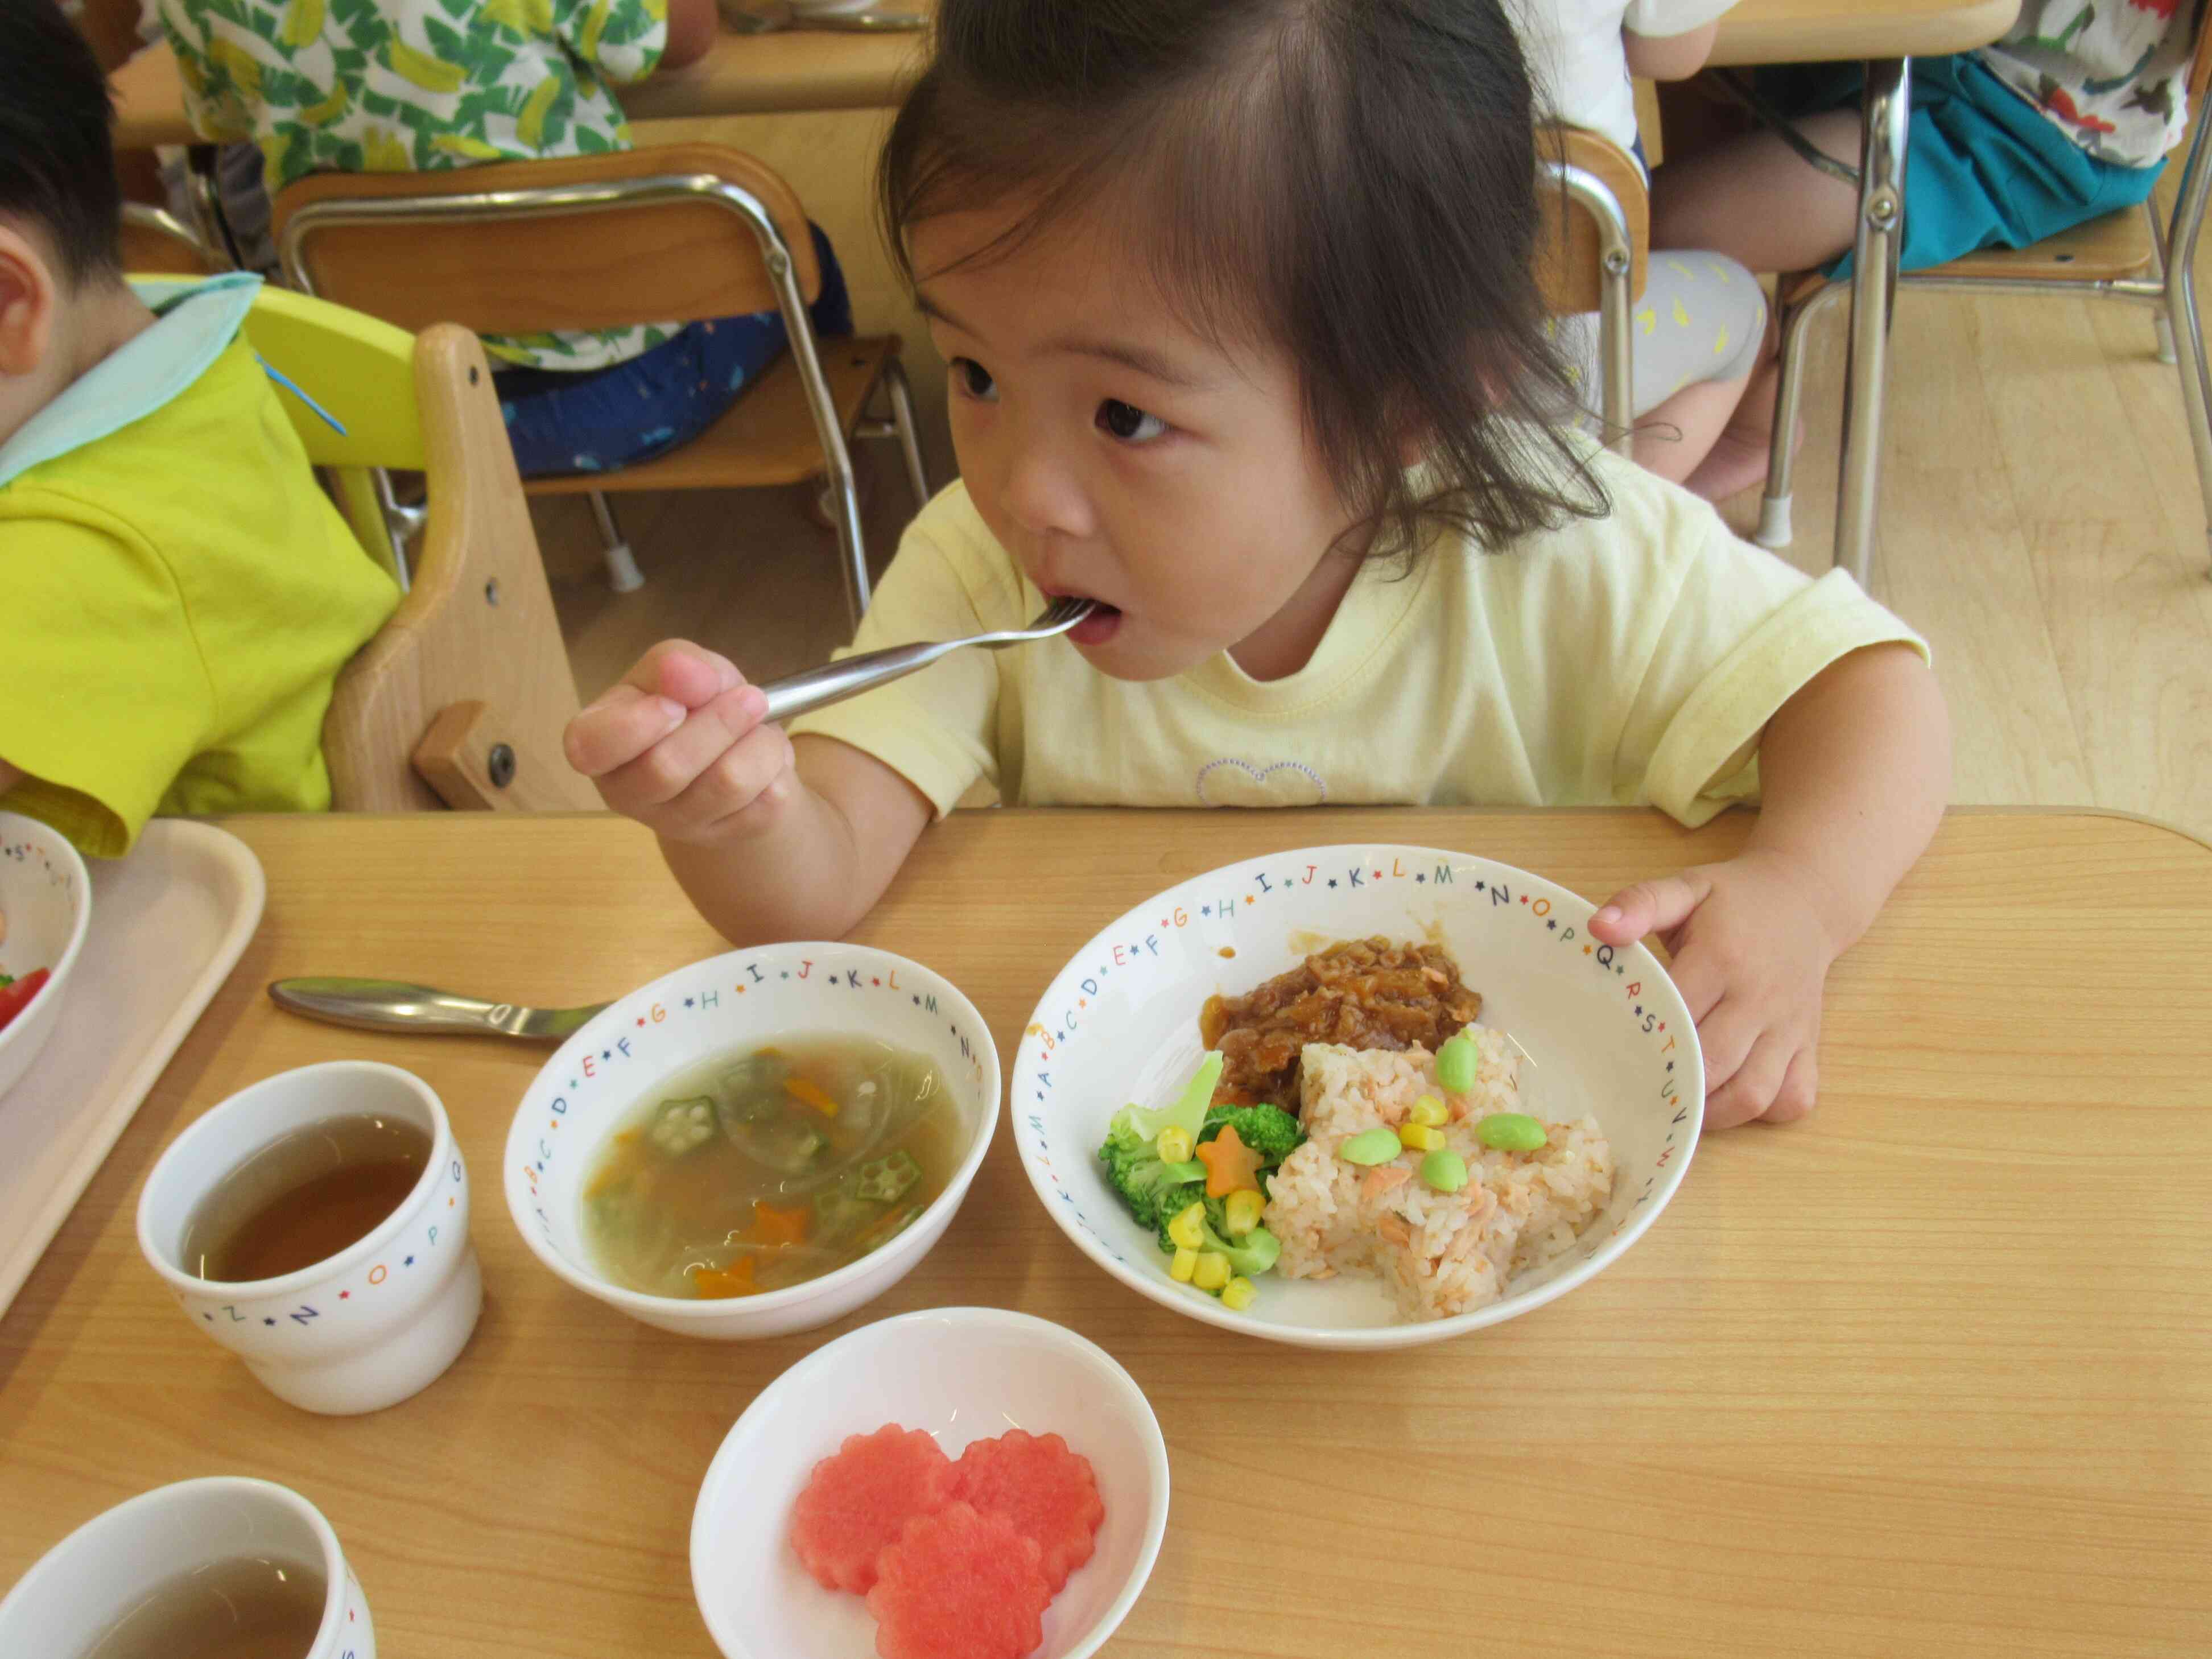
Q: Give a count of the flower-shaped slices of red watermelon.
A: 3